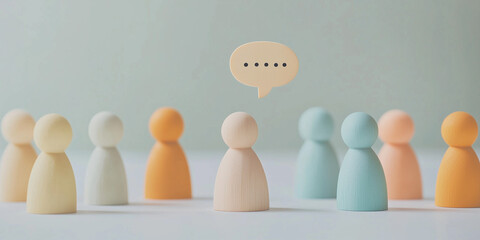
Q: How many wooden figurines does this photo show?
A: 9